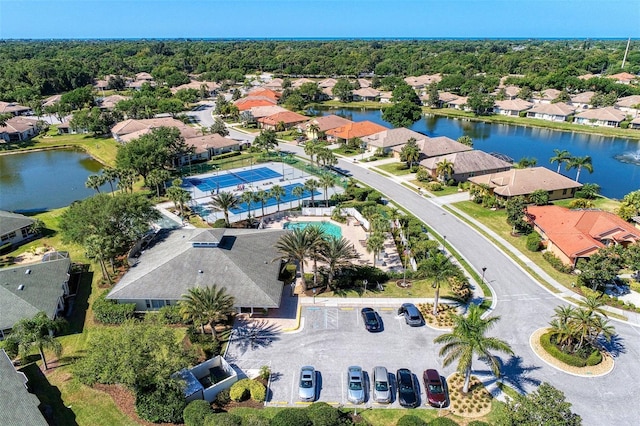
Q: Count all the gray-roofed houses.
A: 4